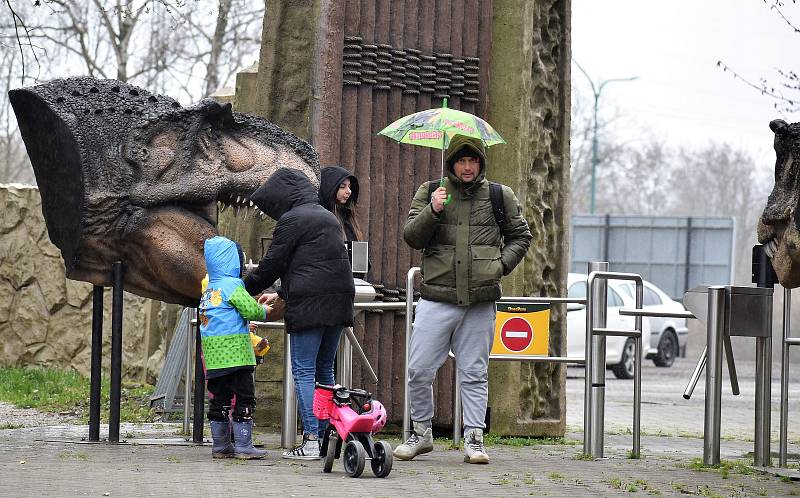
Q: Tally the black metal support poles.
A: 3